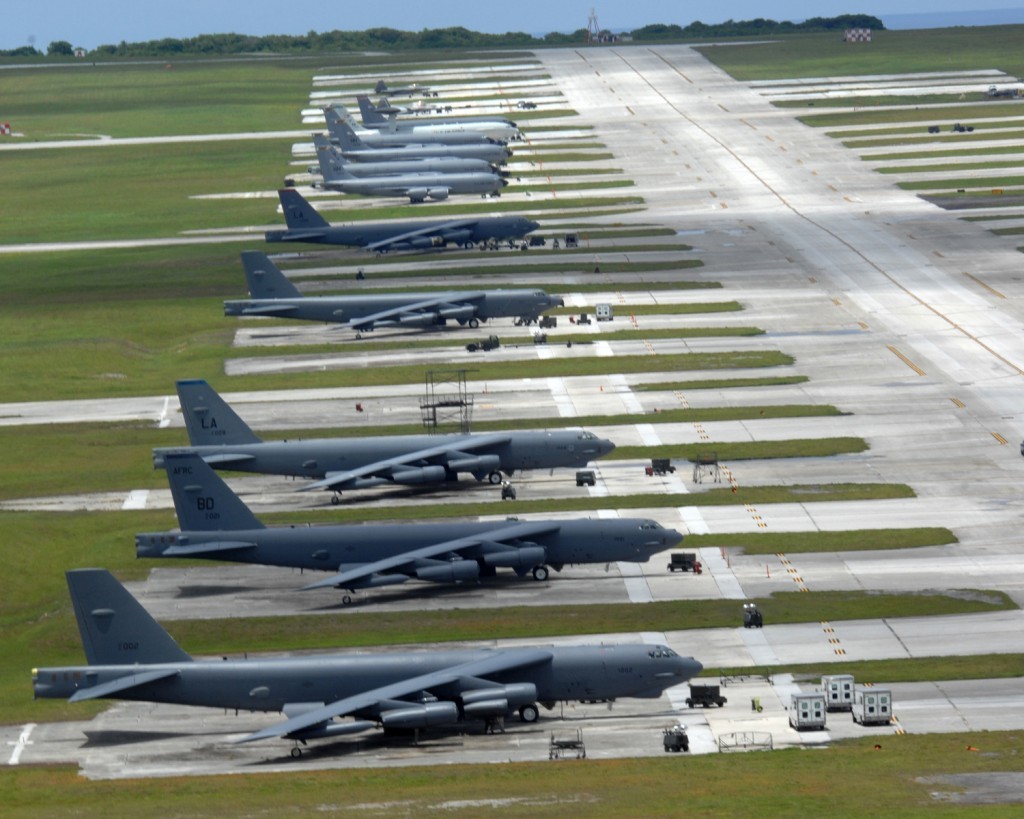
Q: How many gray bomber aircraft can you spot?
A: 5